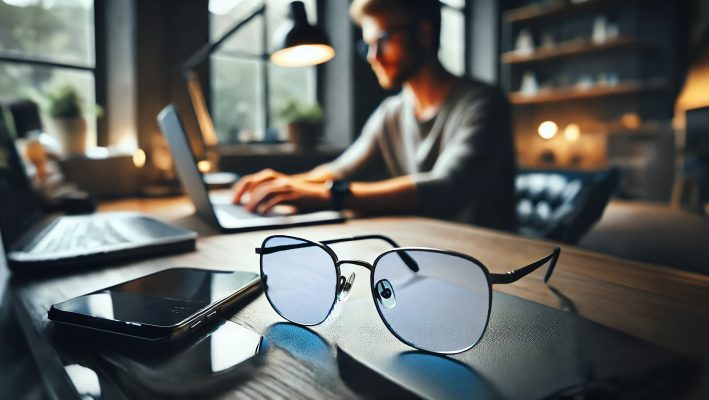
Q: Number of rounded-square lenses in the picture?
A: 2